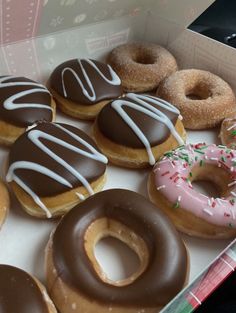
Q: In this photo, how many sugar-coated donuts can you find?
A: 2